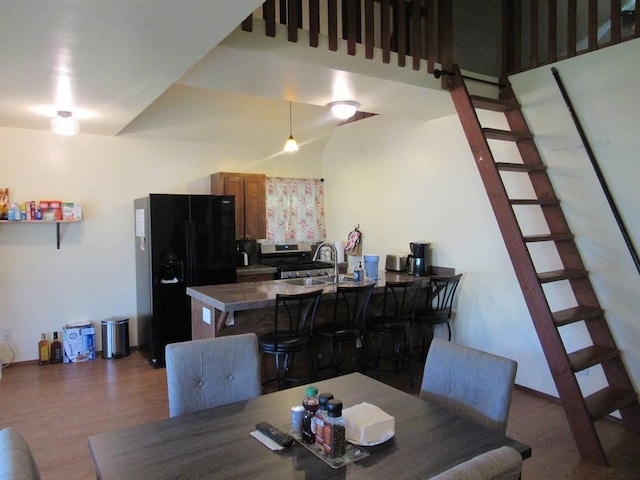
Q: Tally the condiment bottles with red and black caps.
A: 2